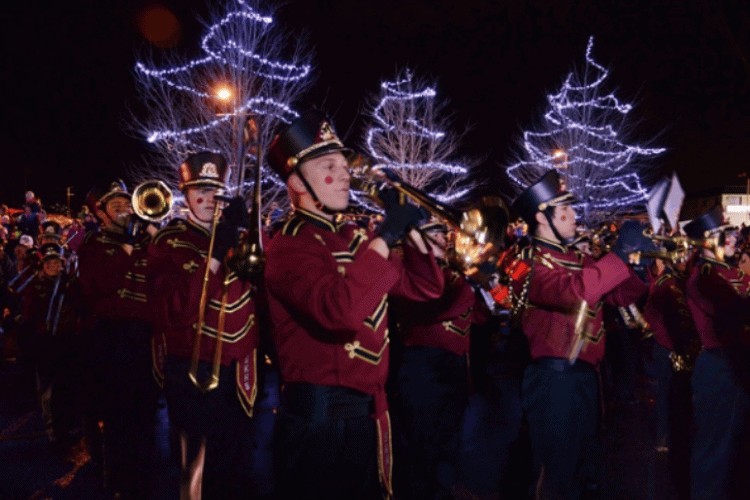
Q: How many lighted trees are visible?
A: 3